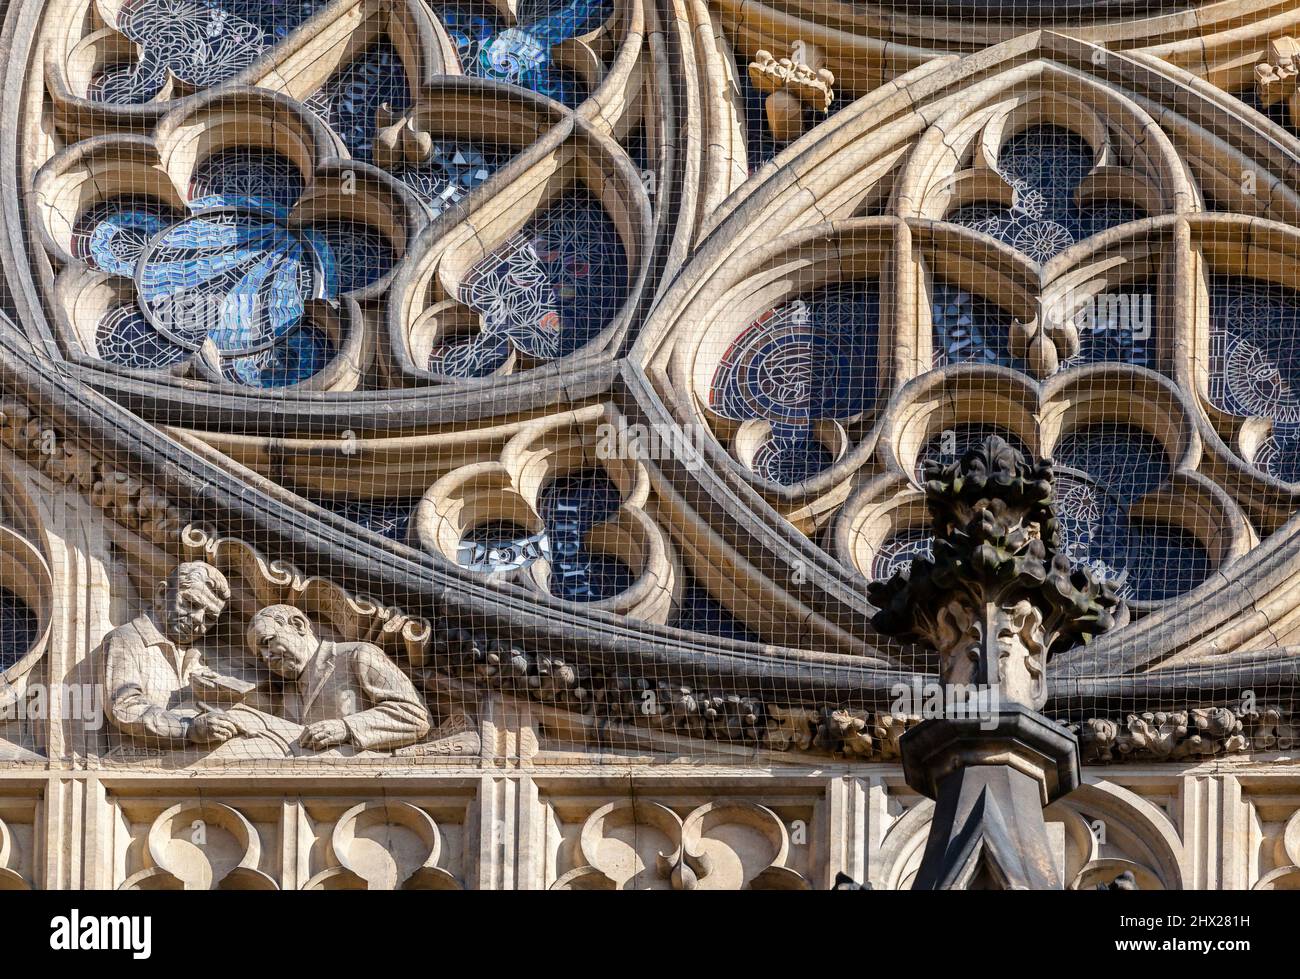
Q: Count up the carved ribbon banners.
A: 1